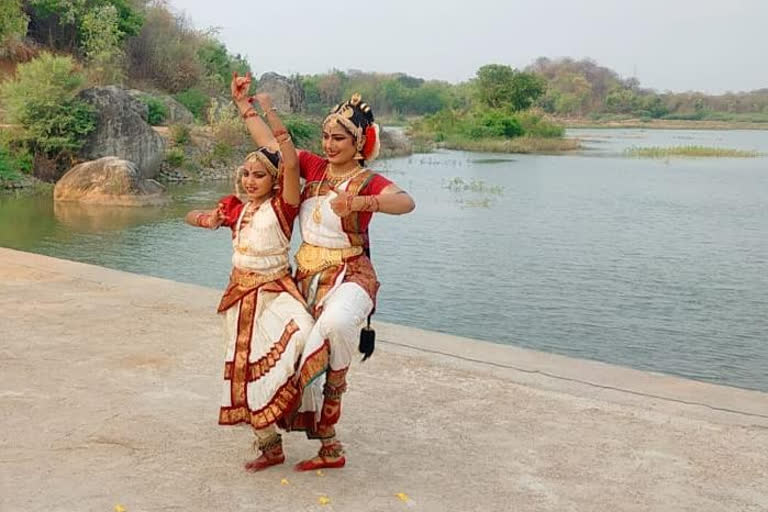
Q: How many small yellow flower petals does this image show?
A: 5